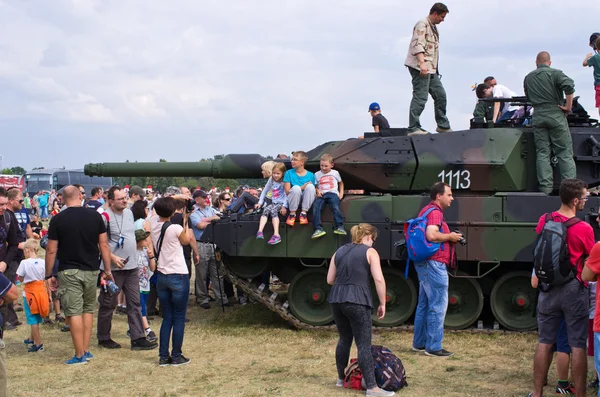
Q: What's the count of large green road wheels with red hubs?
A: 4